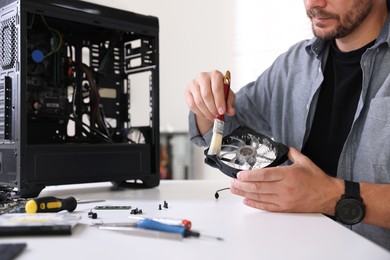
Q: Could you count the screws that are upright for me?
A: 3